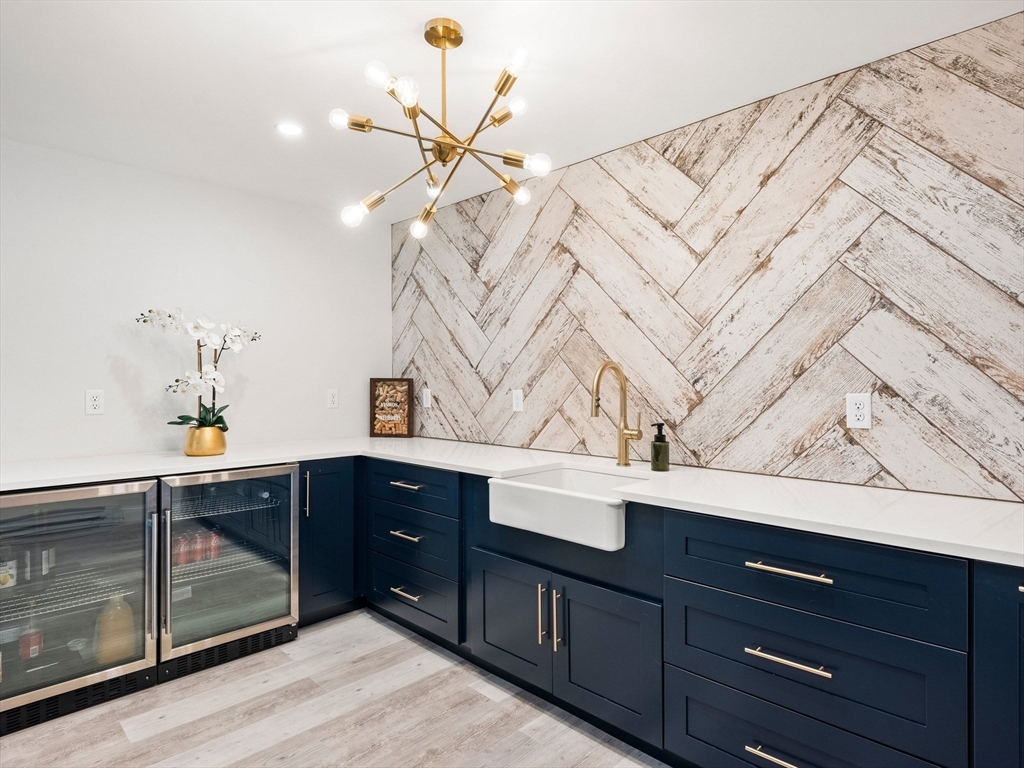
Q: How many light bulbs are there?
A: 10